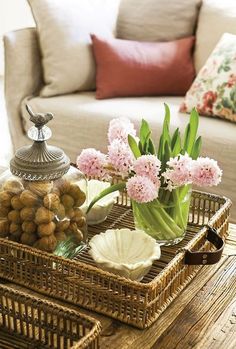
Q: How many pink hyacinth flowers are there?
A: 7